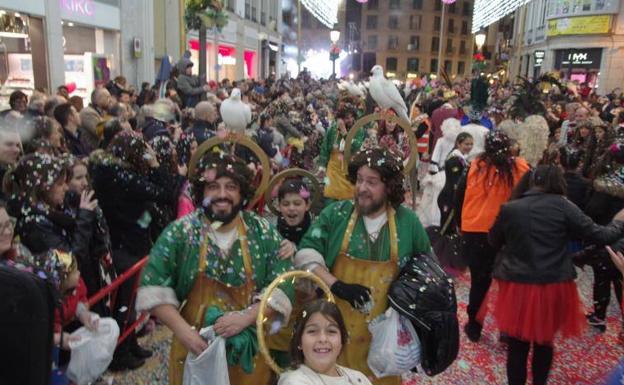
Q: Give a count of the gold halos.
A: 4